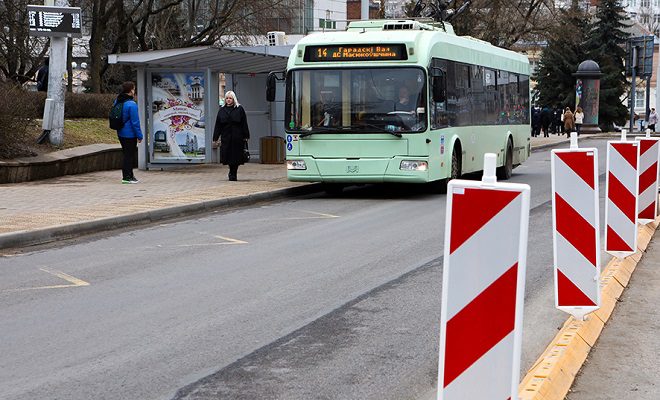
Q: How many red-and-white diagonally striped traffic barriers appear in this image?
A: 4